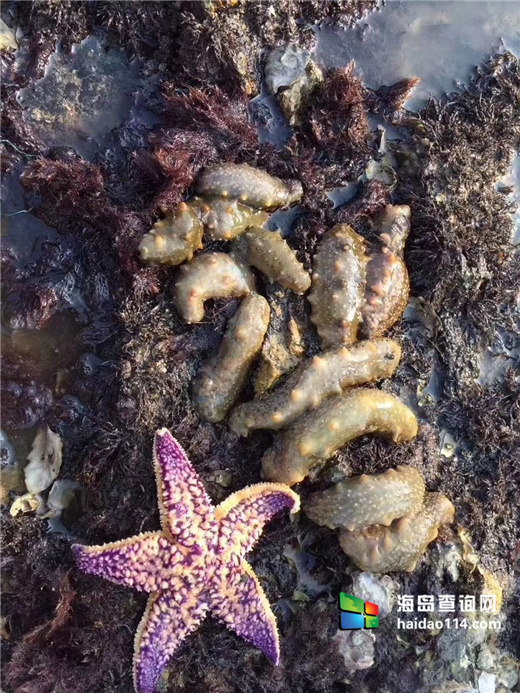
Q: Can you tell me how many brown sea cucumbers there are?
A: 12